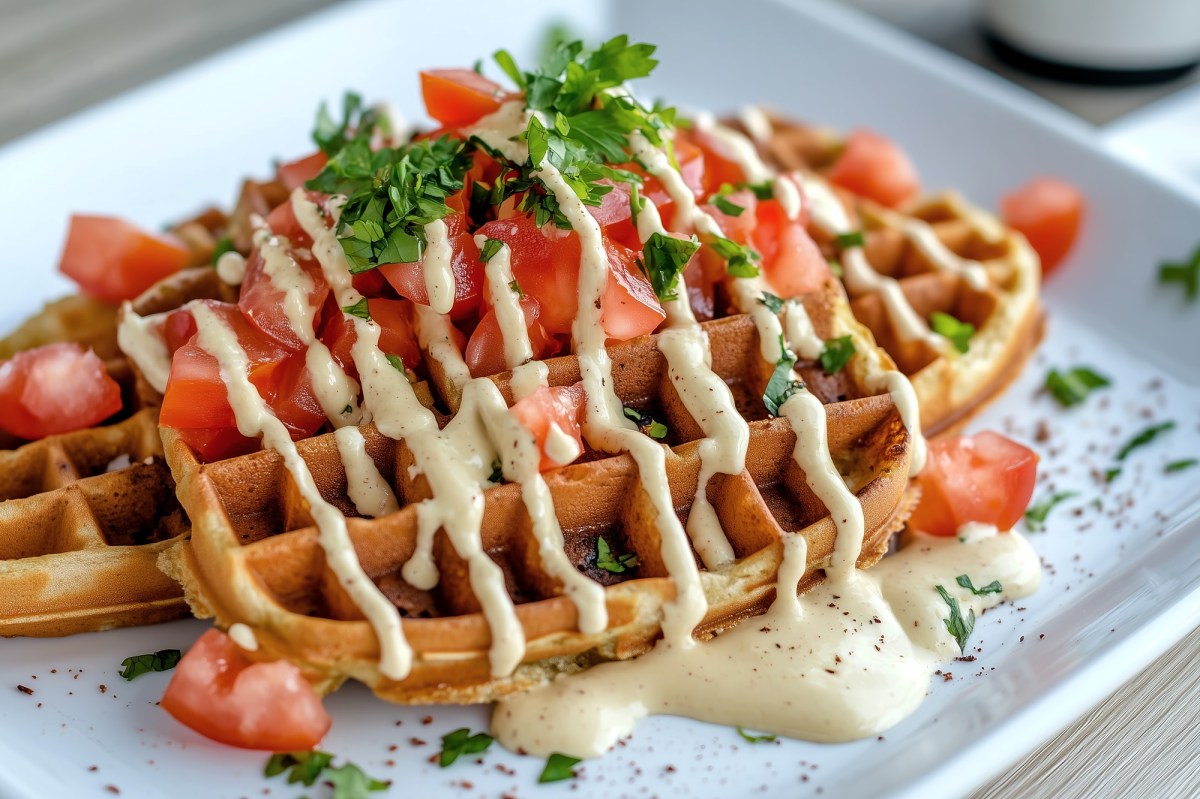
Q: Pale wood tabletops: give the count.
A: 1